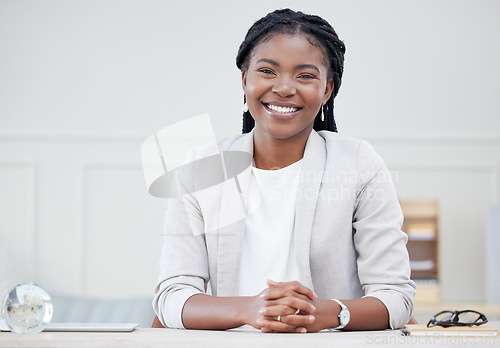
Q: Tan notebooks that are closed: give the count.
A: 1